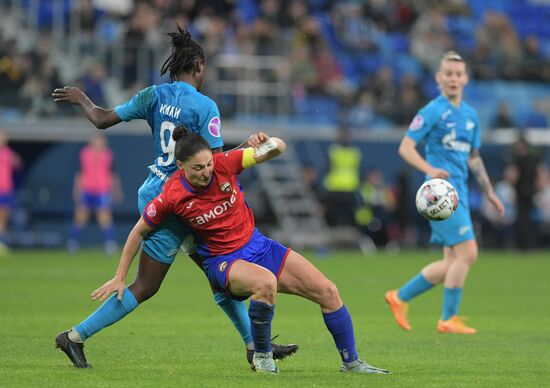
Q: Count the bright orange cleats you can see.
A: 2